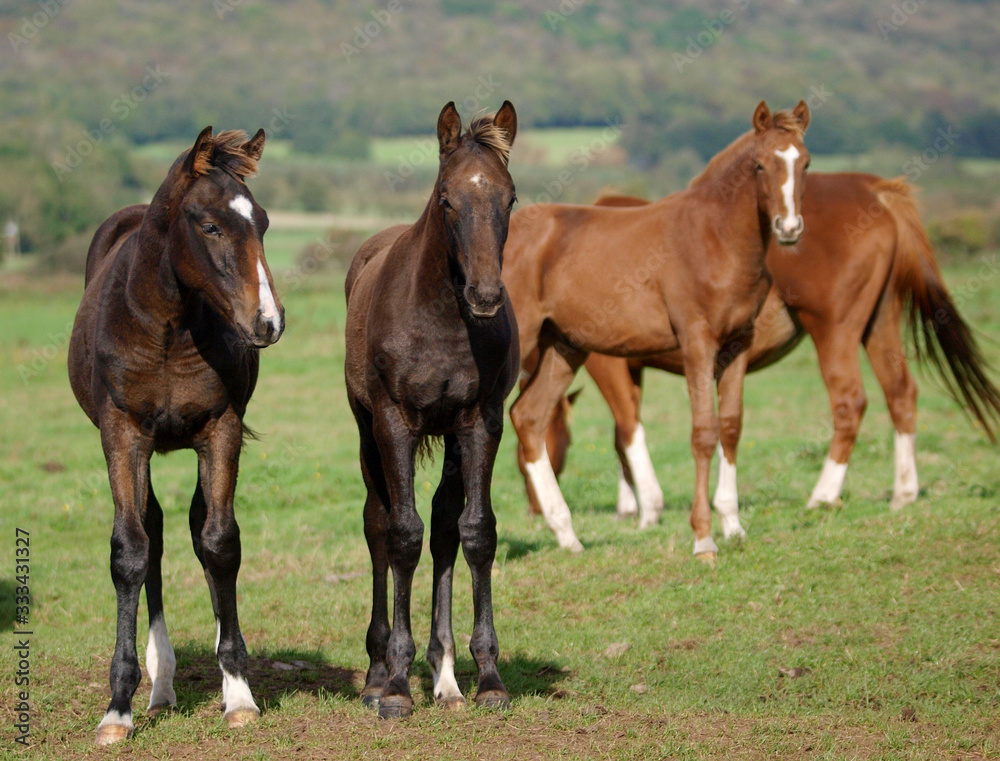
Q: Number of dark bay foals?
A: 2